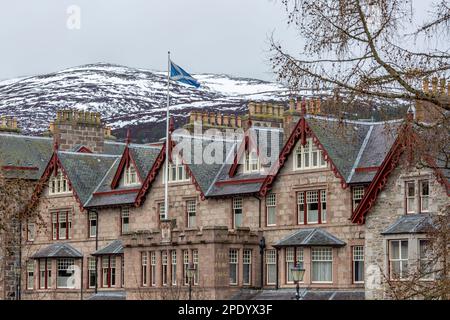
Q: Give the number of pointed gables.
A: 6